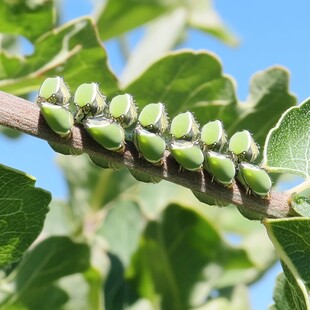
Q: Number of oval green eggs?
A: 13